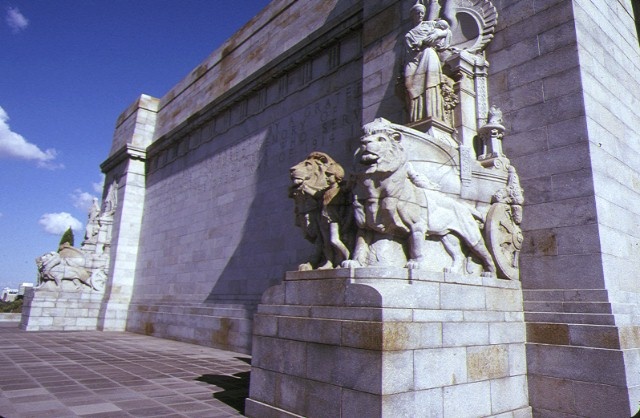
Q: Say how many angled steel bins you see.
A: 0